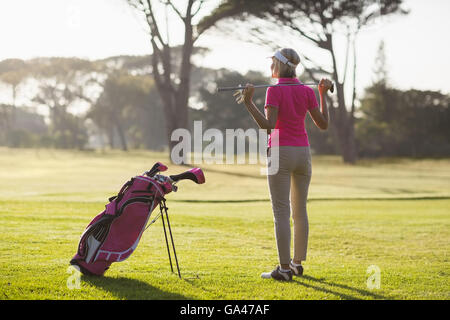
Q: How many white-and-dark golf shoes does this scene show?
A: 2